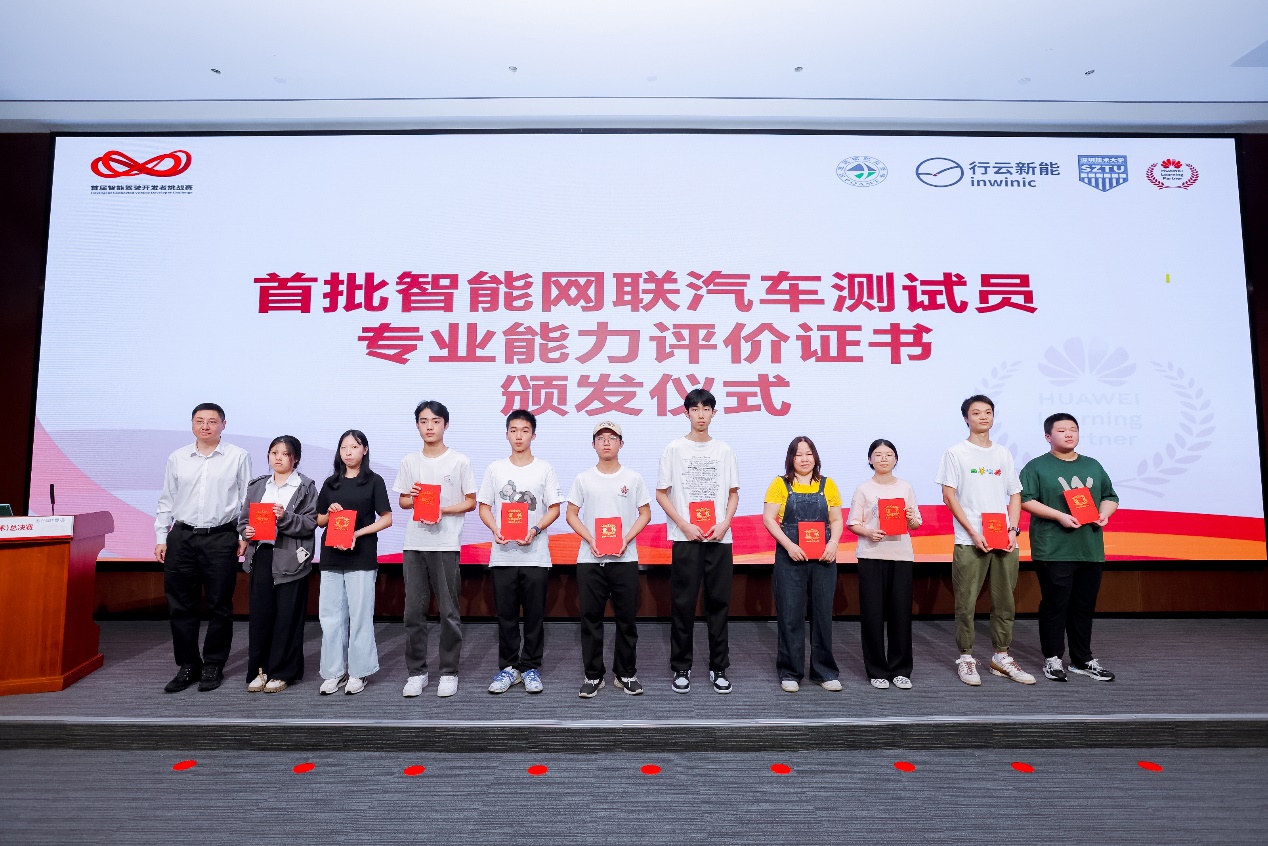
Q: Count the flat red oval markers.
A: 9